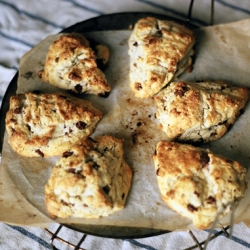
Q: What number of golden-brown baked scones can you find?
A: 6